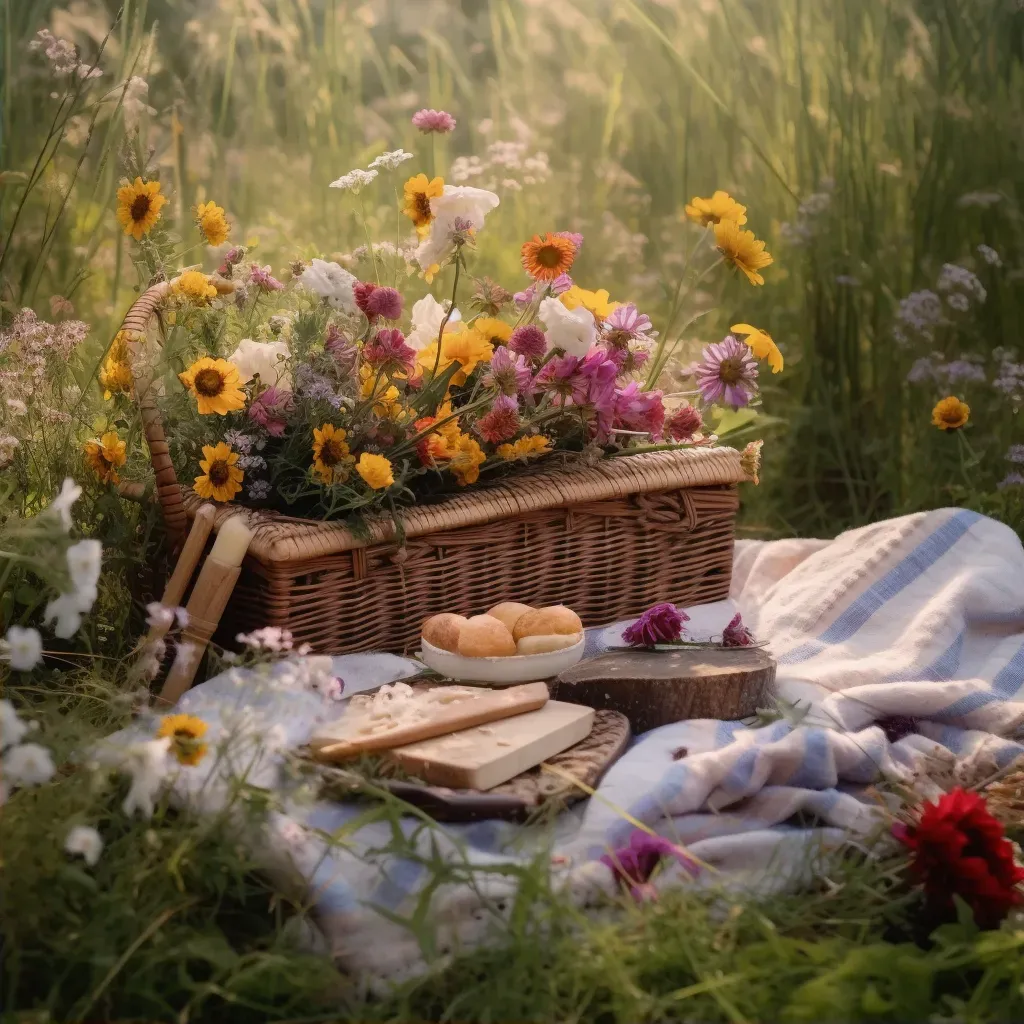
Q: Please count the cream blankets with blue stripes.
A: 1